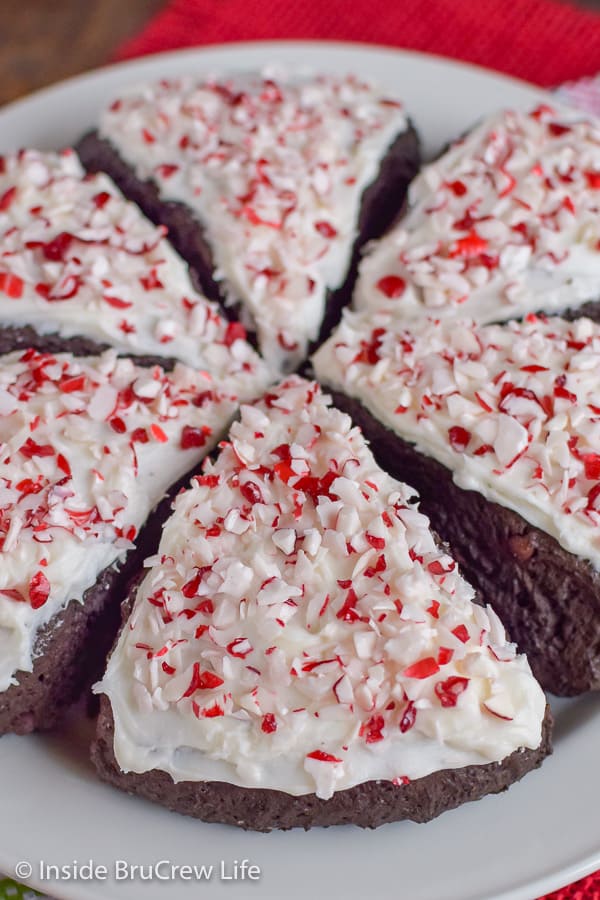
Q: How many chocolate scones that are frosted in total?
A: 6